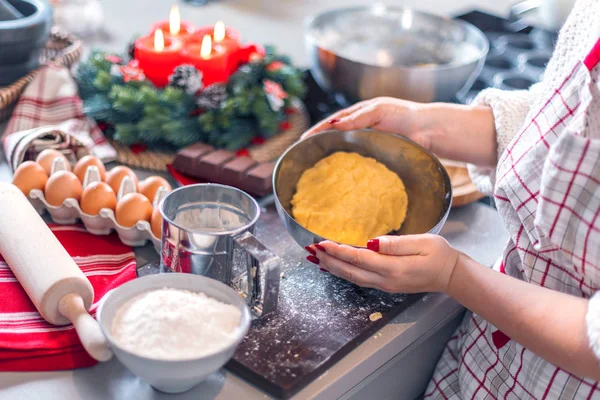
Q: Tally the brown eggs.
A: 9